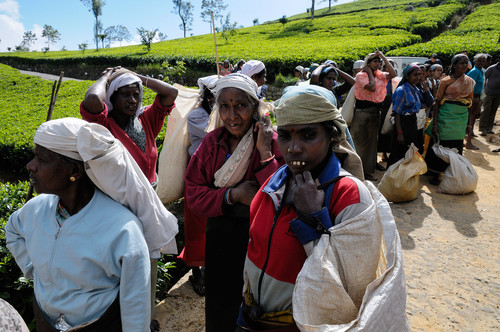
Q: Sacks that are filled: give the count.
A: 2